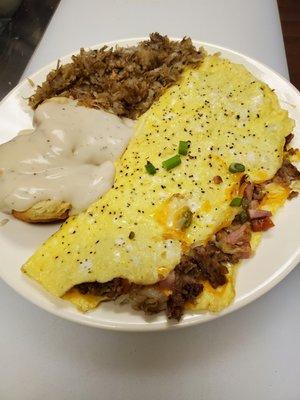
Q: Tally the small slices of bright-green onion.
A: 5